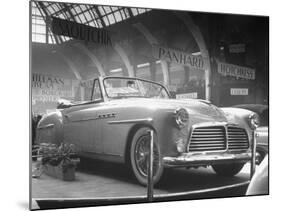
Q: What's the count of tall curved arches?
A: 5